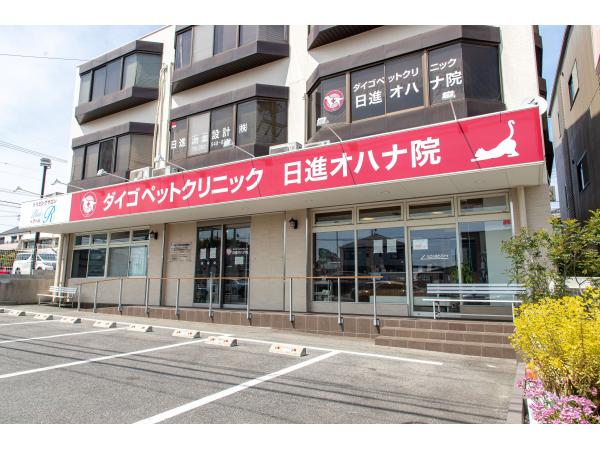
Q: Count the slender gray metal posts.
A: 10